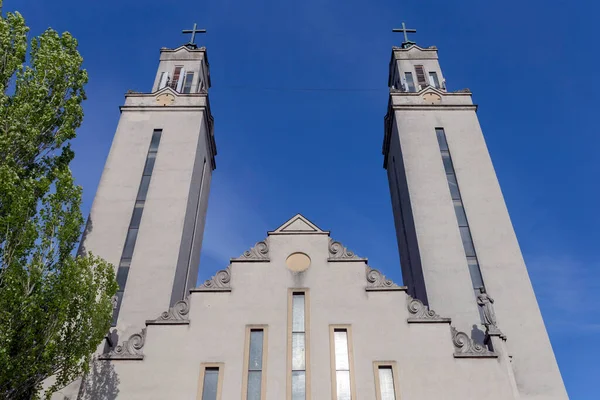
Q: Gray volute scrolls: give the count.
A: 8